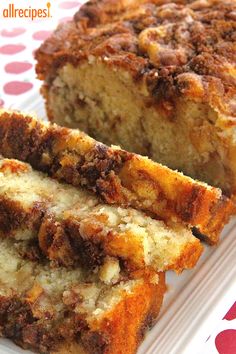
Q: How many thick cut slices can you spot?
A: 3